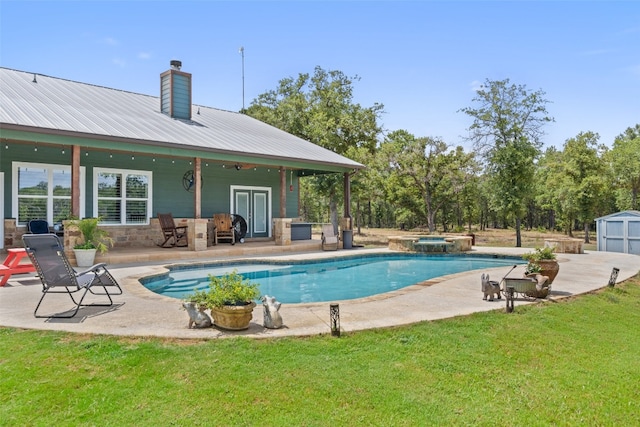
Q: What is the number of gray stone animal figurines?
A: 3